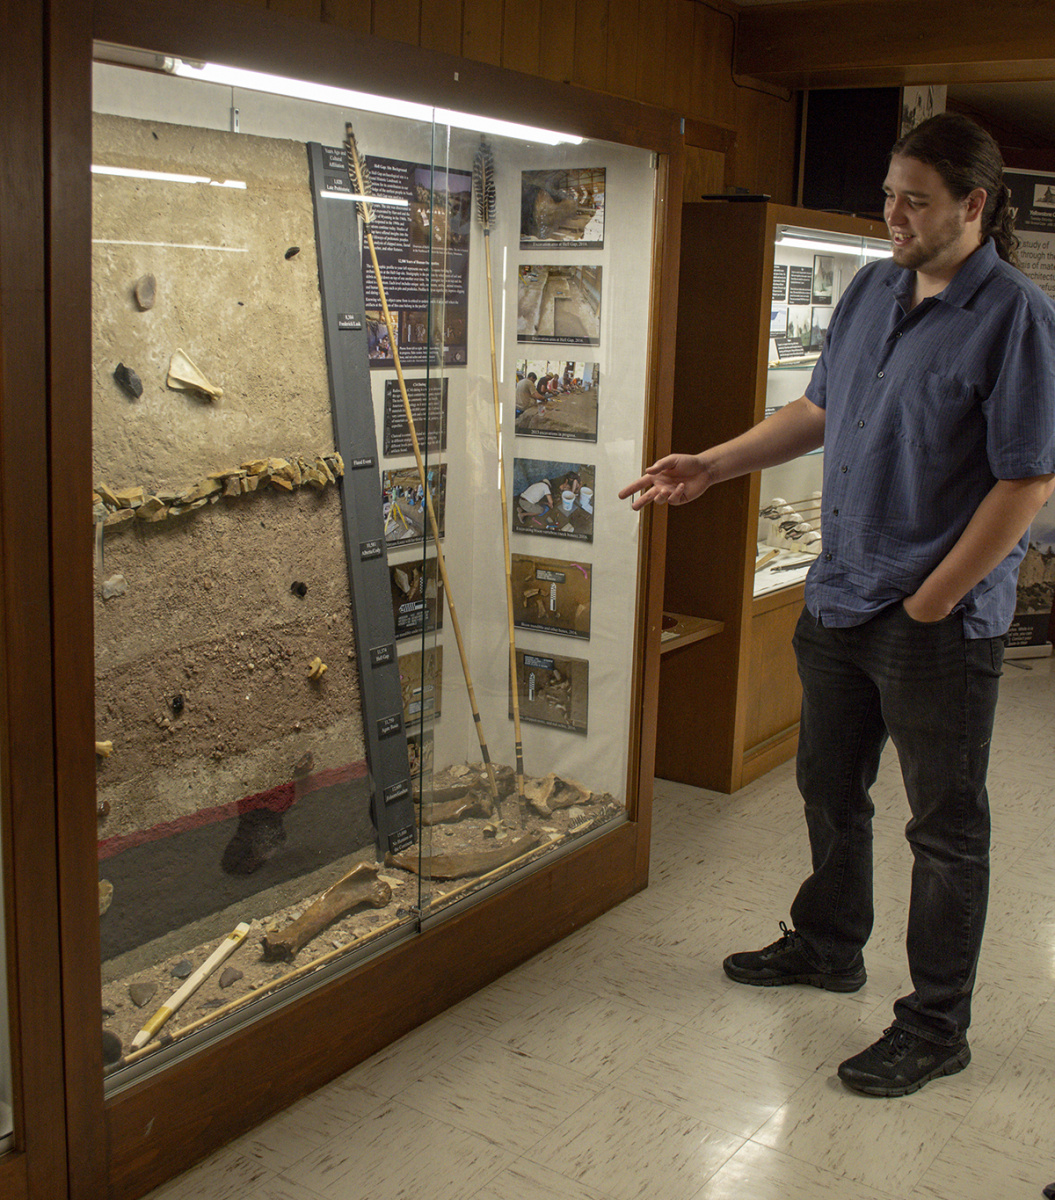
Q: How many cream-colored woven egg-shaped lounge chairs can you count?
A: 0